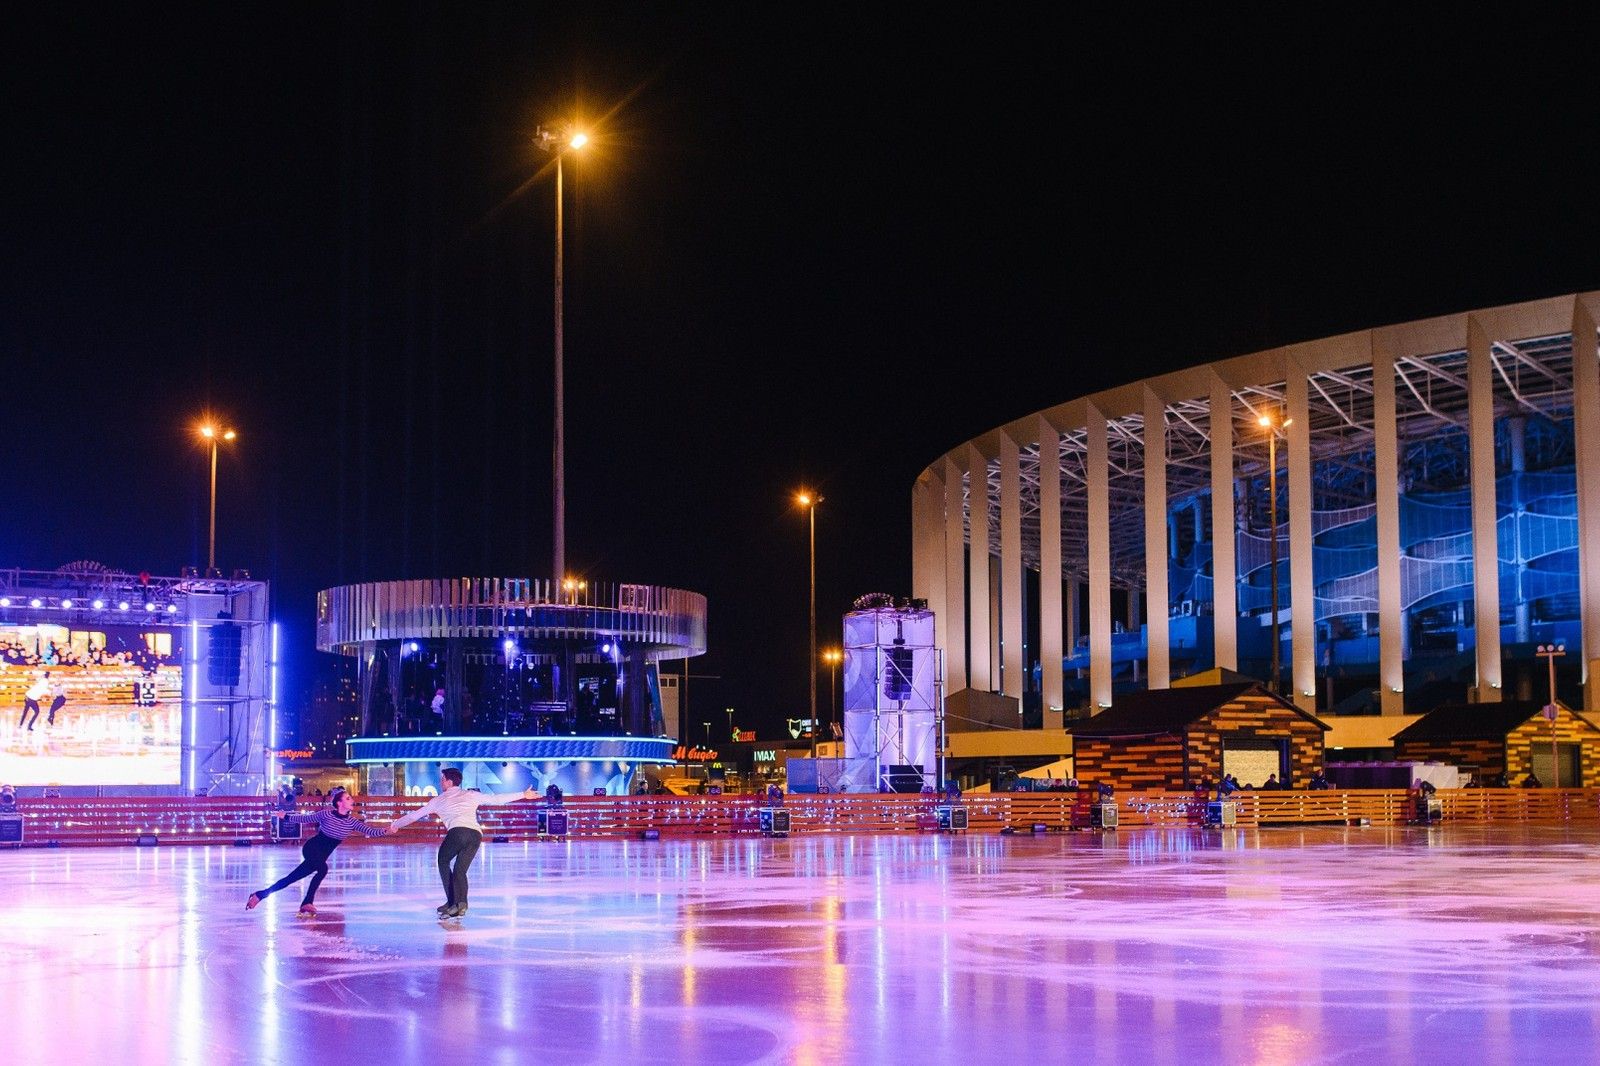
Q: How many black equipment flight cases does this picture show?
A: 8